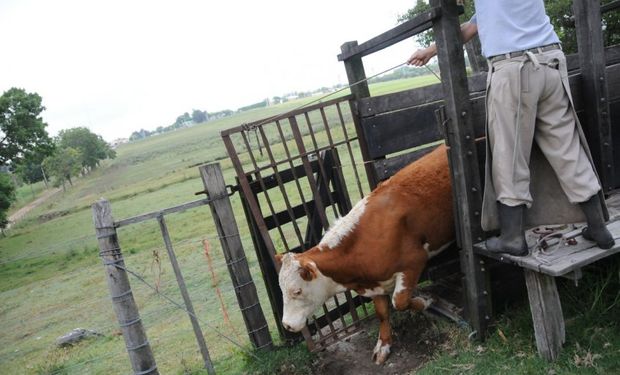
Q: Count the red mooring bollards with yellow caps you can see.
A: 0